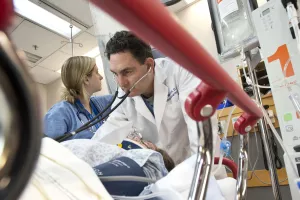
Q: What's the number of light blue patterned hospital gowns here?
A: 1